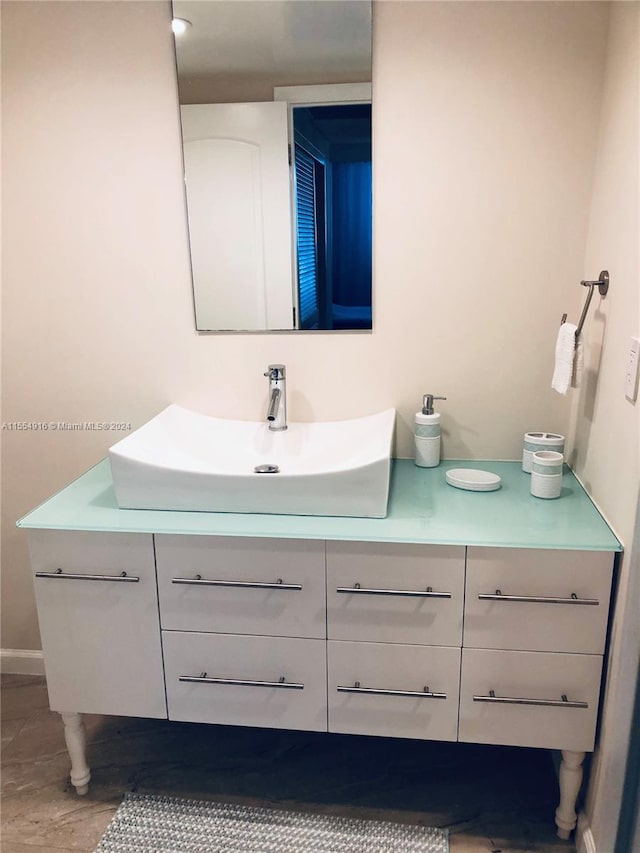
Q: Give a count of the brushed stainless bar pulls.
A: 7